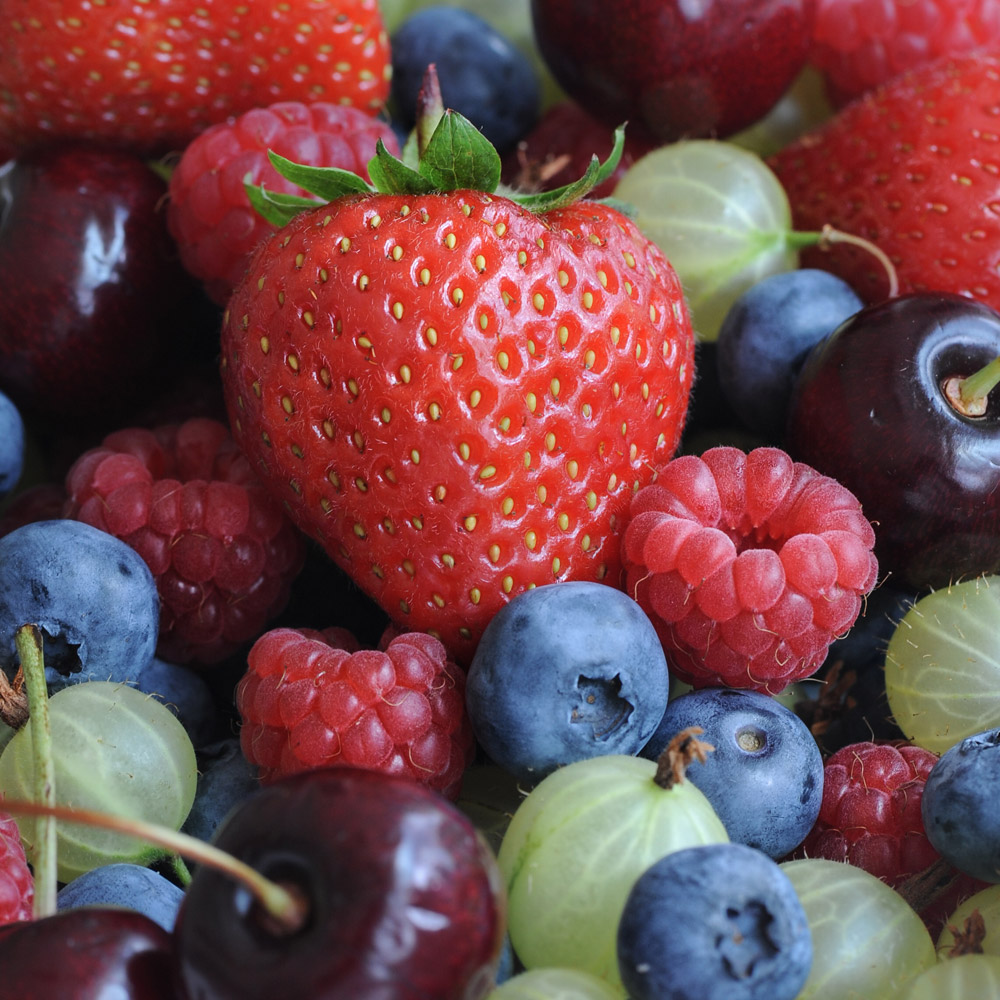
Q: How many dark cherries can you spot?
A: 5